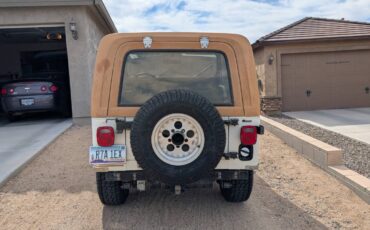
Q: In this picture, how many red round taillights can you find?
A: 4